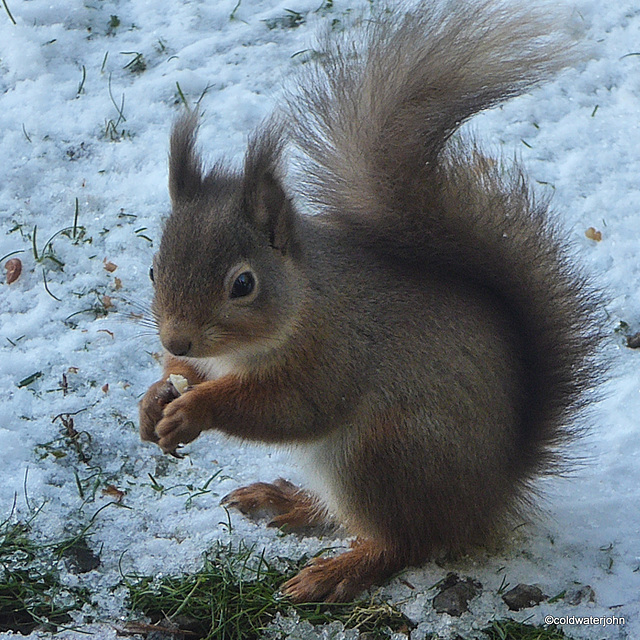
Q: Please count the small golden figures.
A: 0